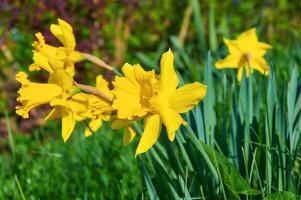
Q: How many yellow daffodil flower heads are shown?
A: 5